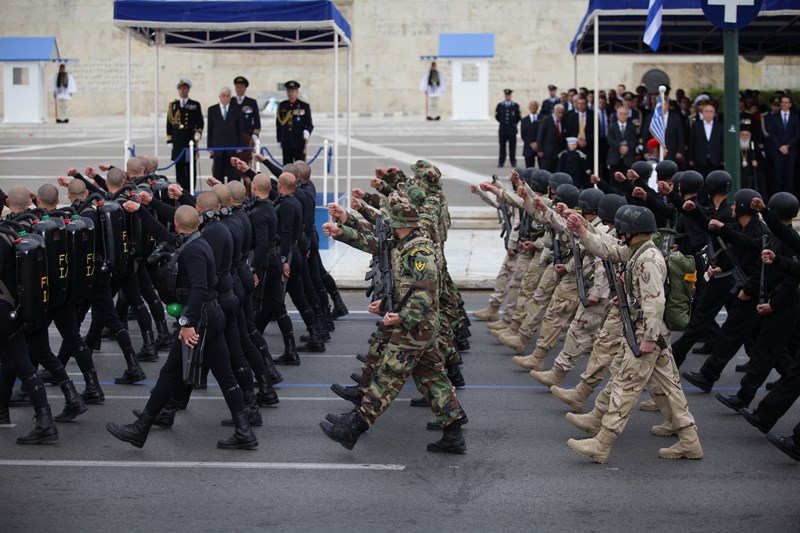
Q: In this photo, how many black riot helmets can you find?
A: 15